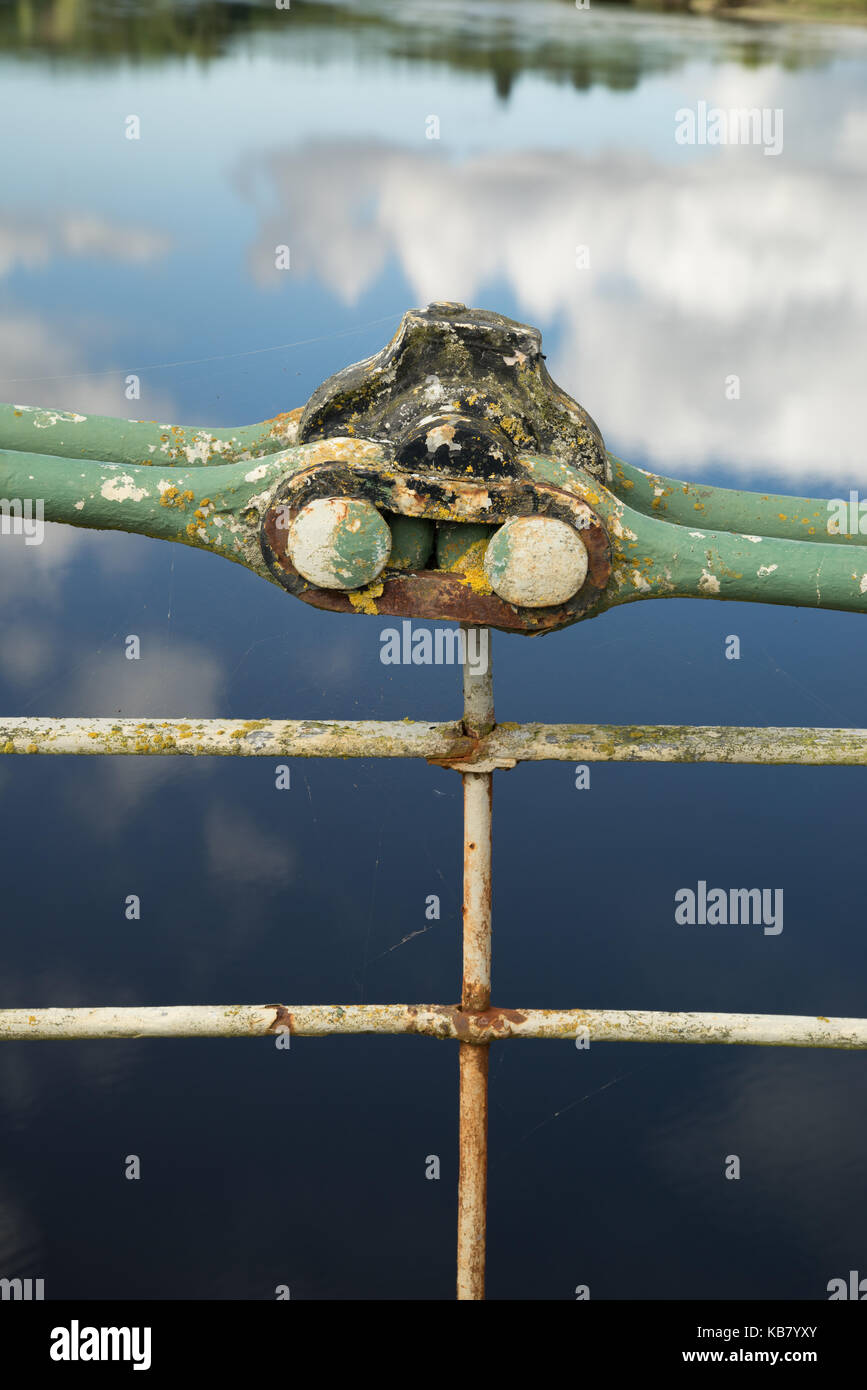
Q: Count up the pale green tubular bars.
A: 4